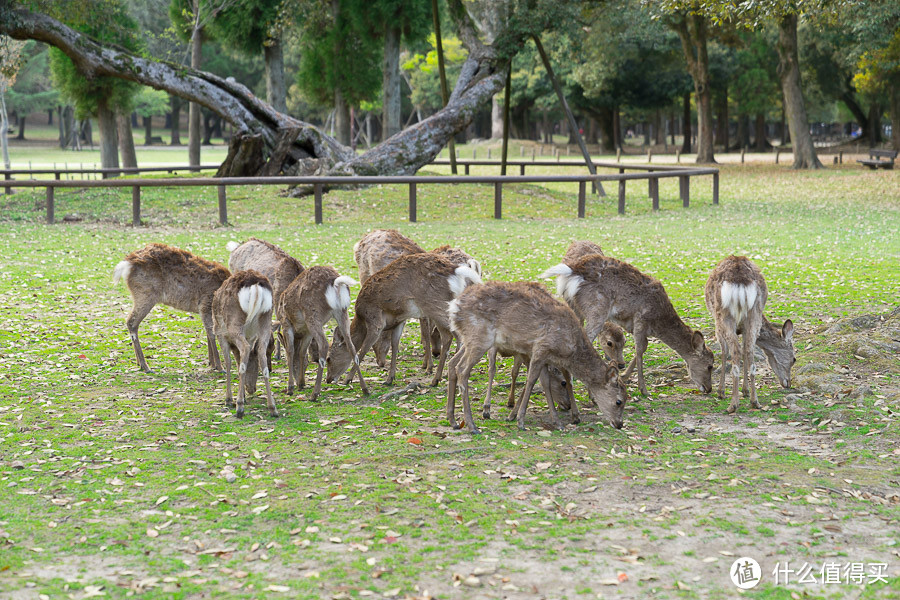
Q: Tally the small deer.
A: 12